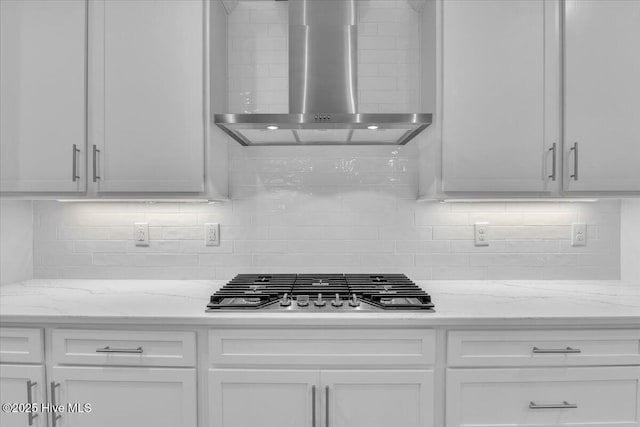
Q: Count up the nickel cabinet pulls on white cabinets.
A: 11